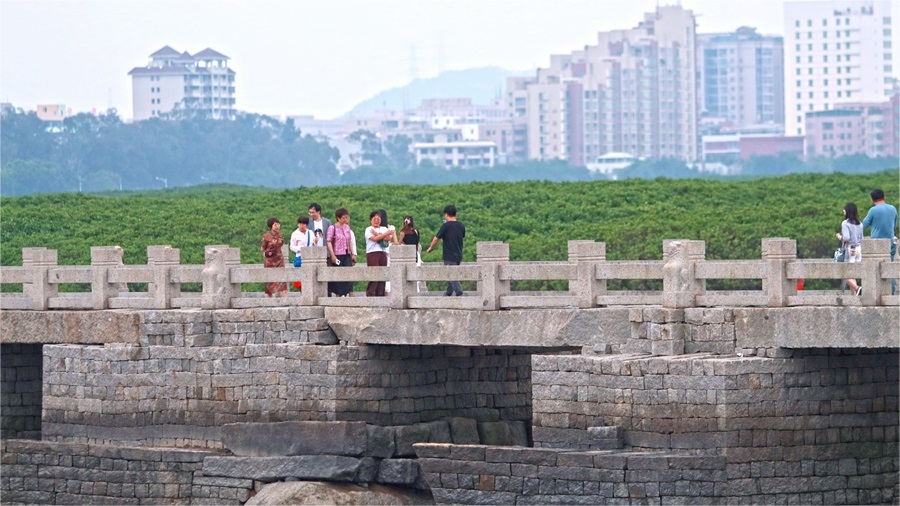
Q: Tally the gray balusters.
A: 11